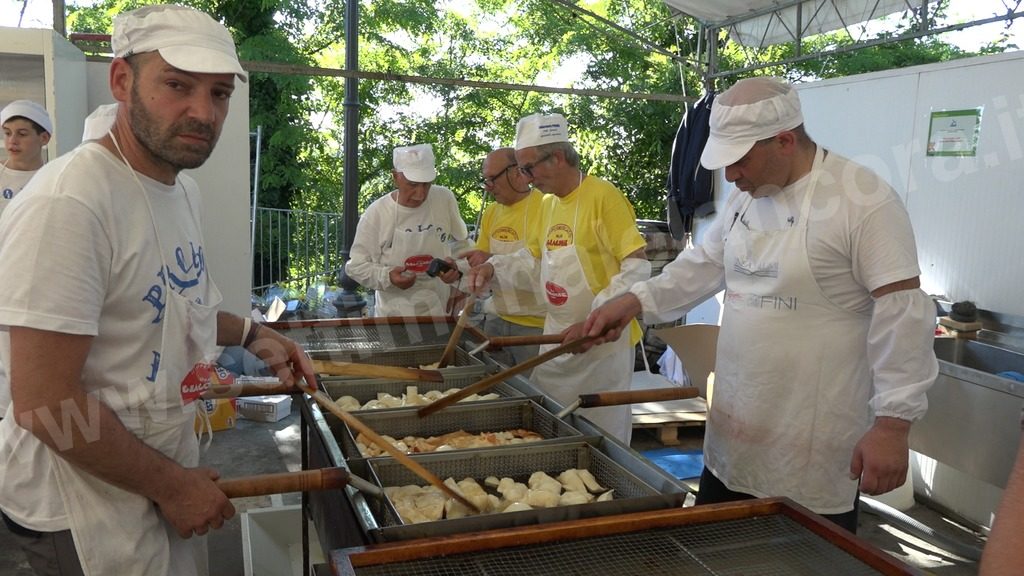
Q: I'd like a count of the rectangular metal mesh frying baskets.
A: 4